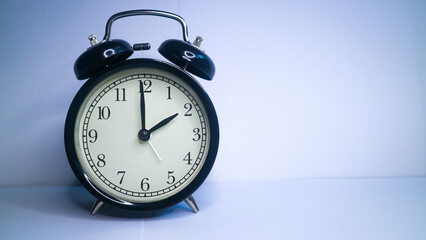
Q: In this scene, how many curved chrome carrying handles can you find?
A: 1